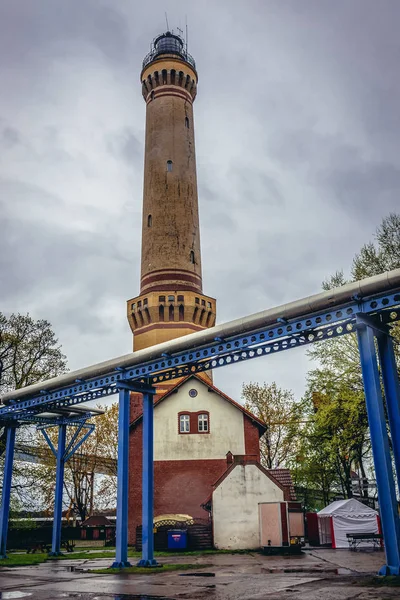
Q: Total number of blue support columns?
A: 6